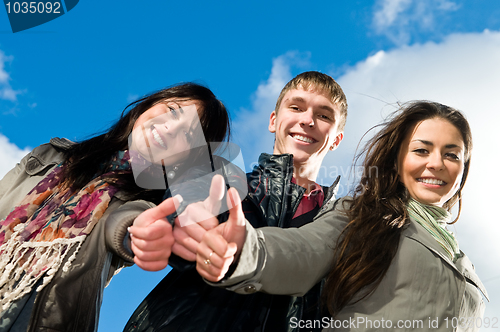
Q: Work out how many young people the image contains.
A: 3